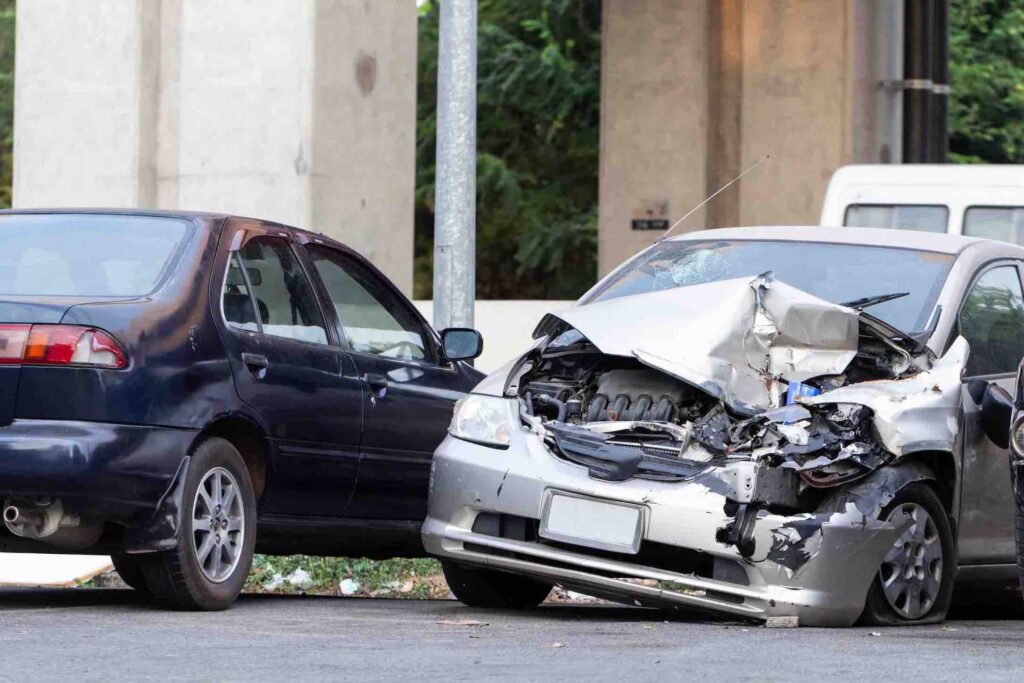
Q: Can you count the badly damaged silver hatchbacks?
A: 1